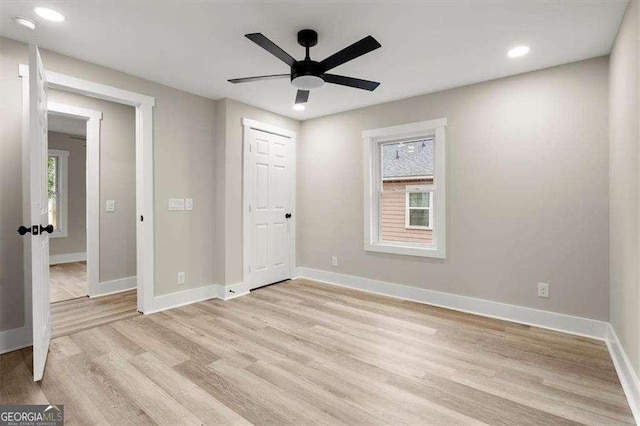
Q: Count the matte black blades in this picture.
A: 5